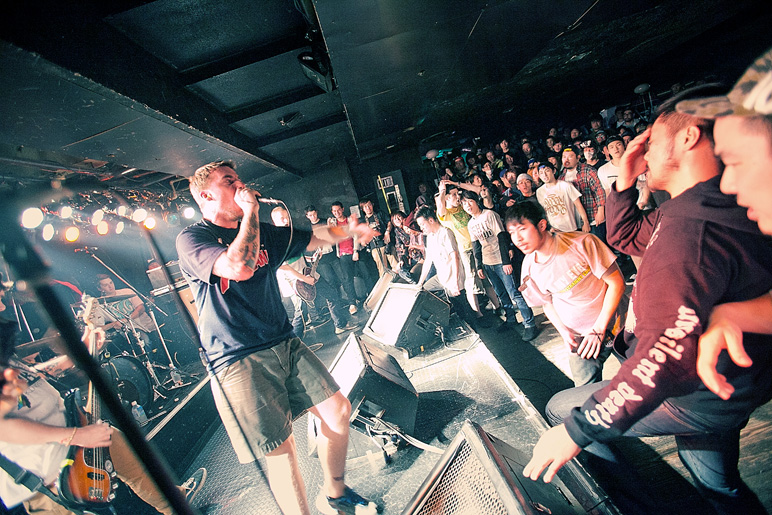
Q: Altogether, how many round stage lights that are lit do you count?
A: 11